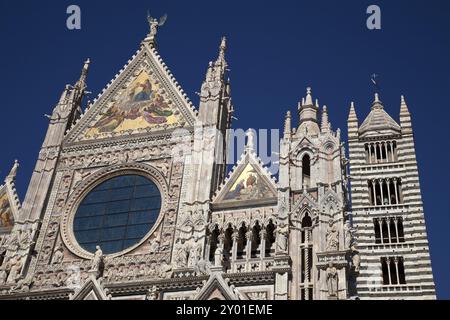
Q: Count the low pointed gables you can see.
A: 2